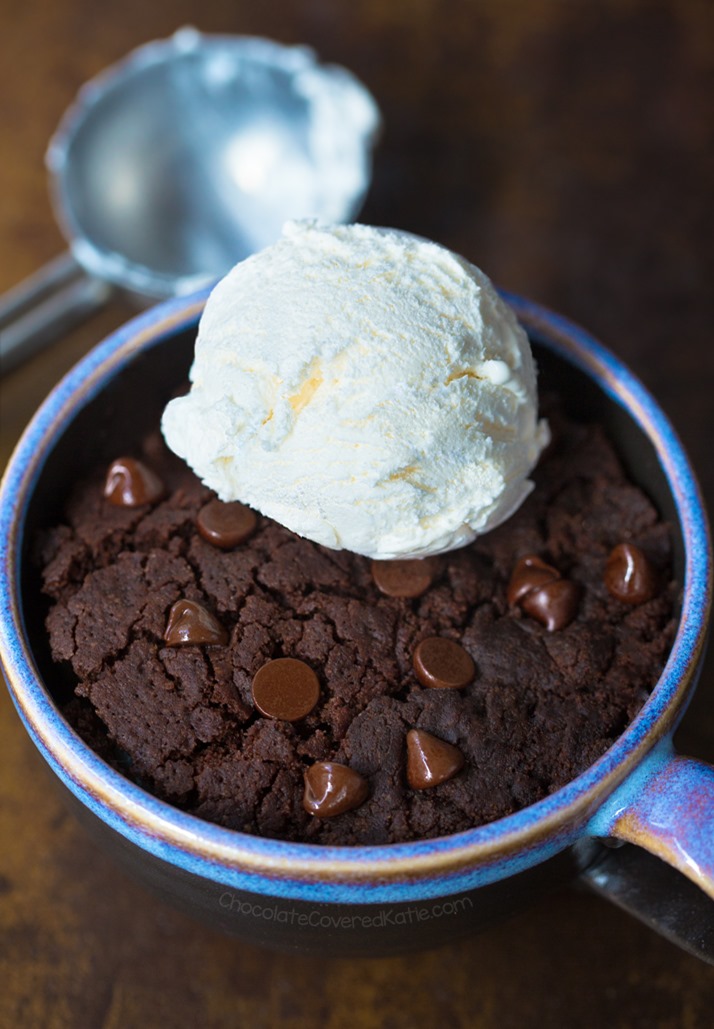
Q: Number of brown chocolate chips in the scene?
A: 11